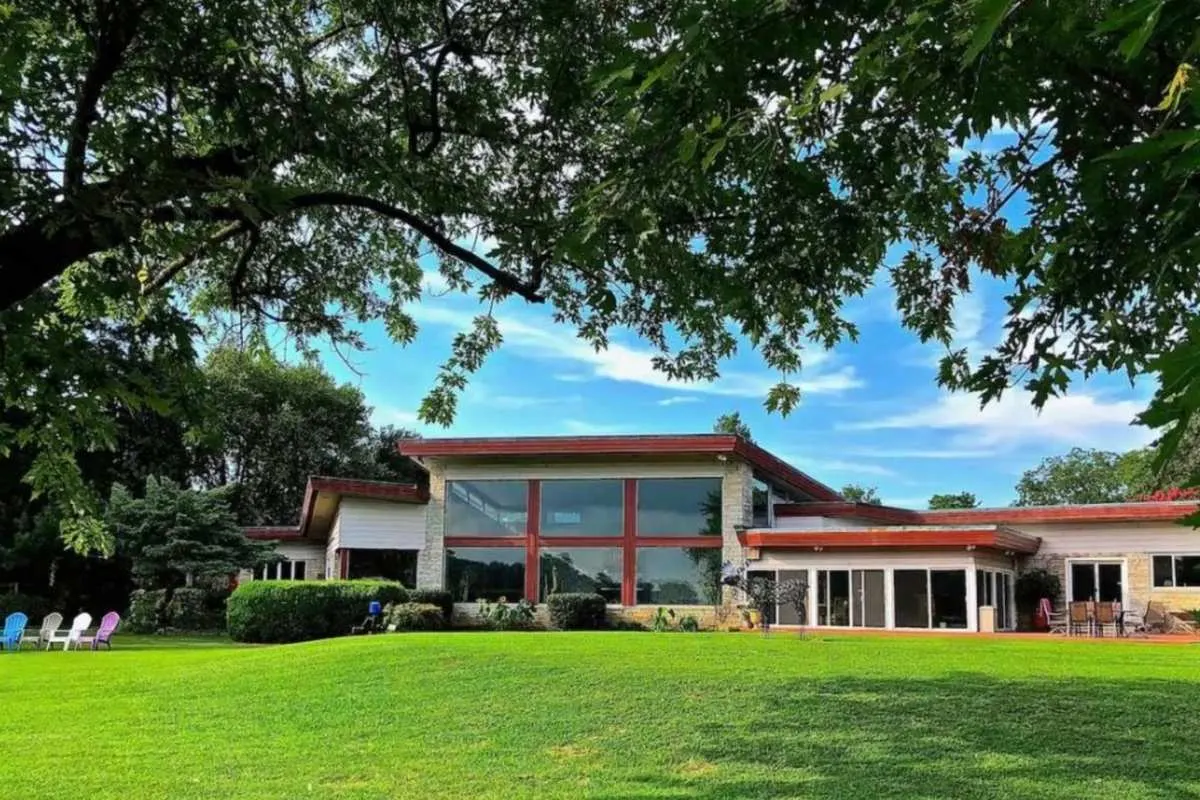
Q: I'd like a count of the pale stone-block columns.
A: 2